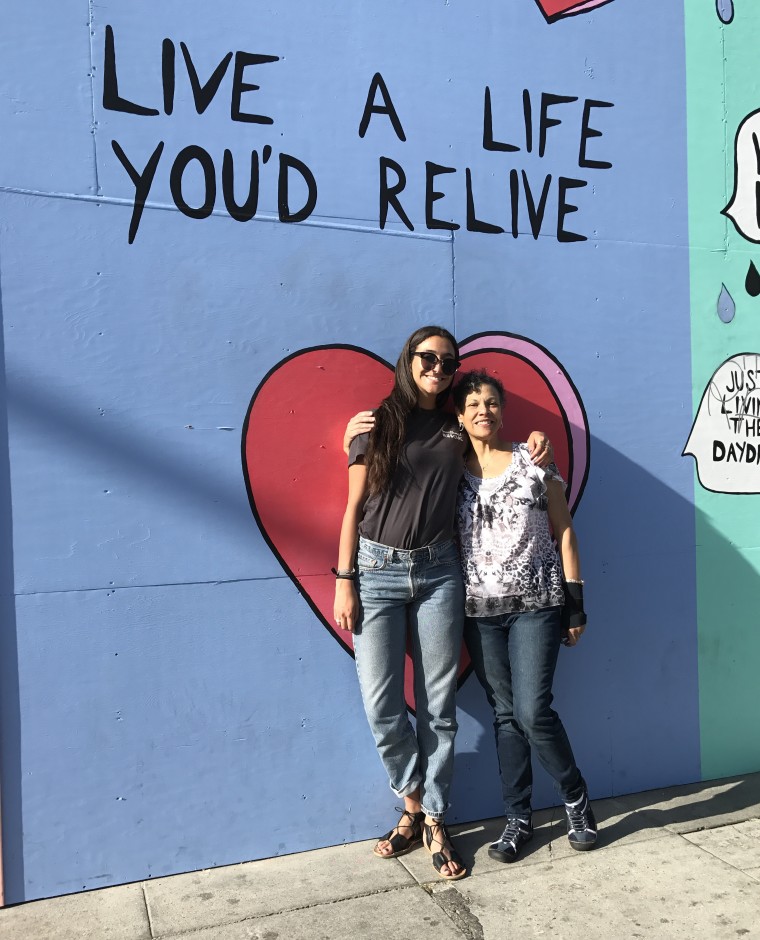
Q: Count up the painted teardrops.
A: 3